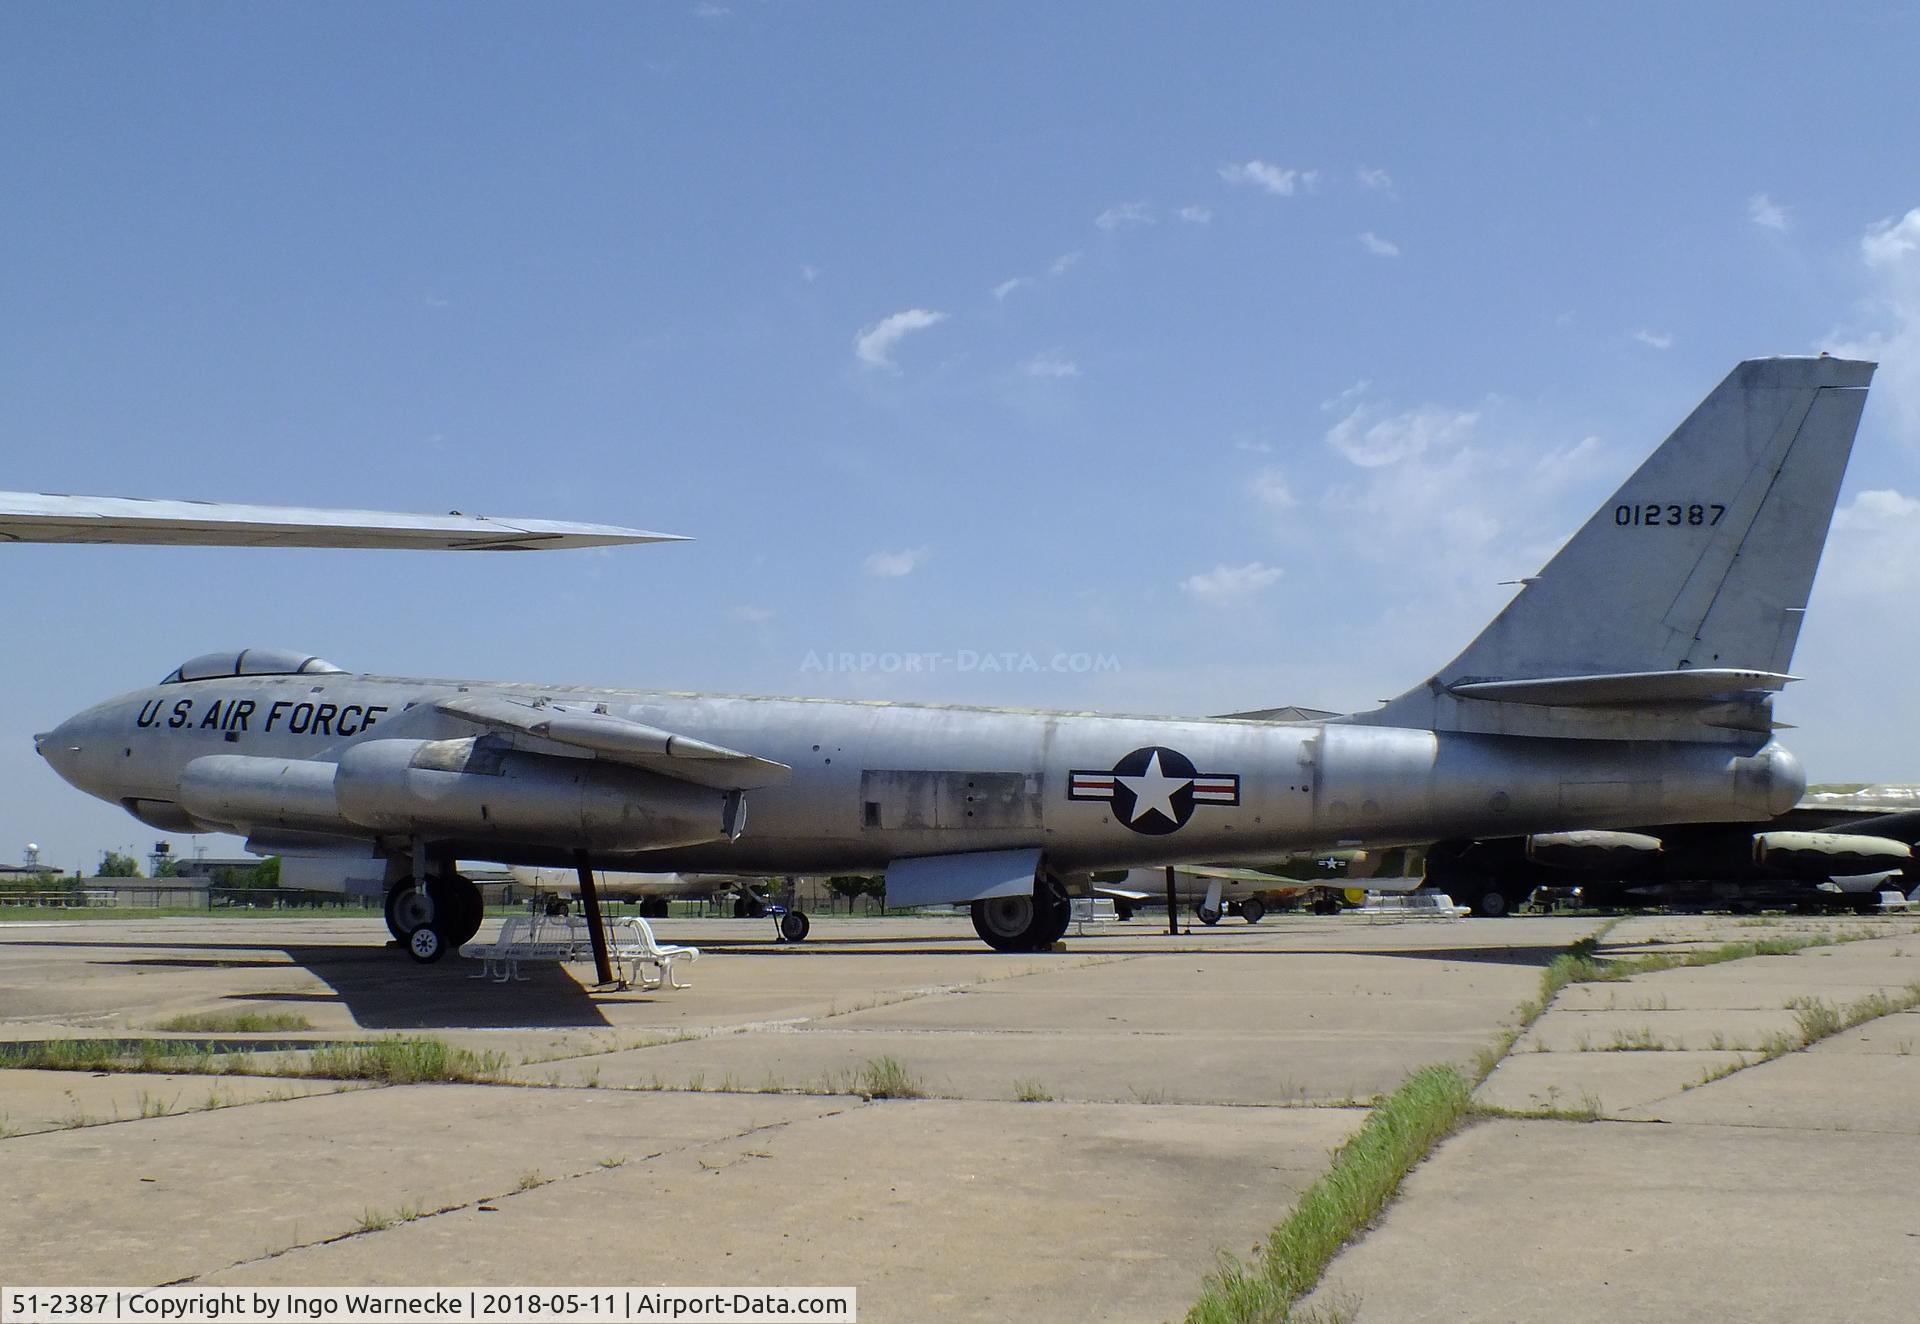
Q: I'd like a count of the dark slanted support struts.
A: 2